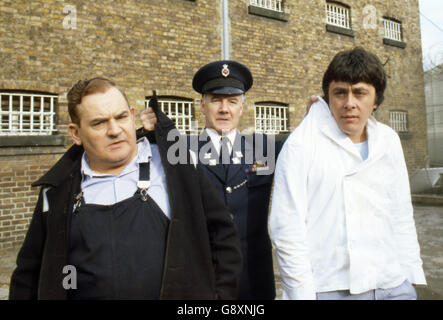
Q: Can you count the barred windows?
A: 7